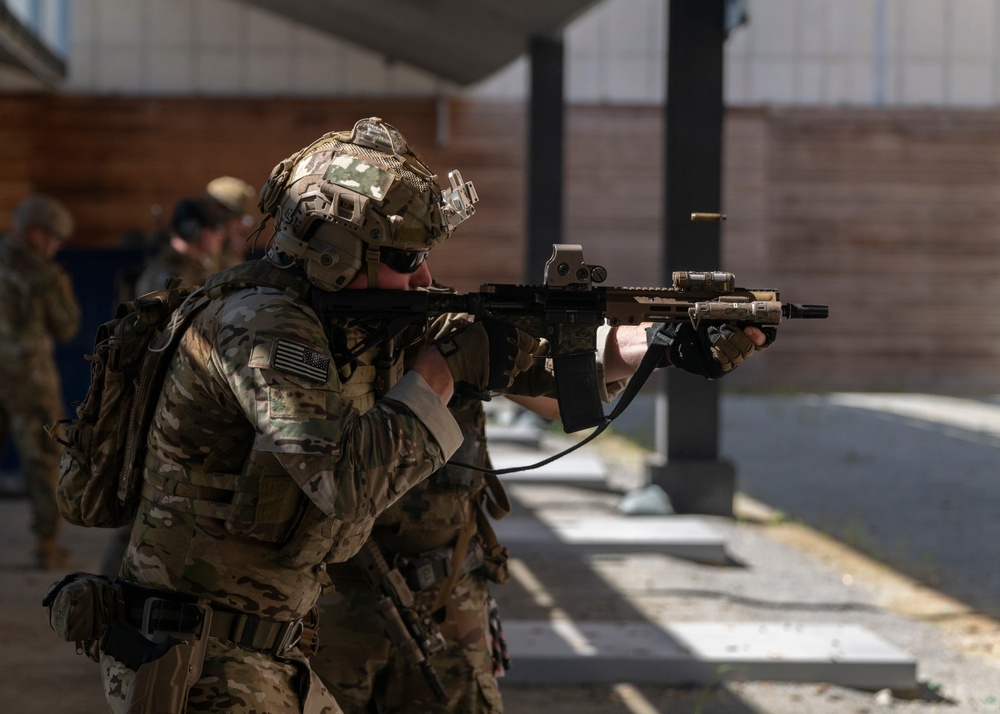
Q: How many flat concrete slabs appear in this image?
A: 4